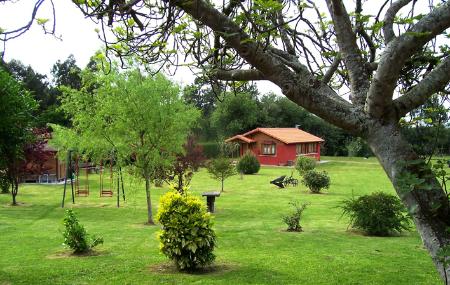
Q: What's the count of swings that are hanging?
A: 2